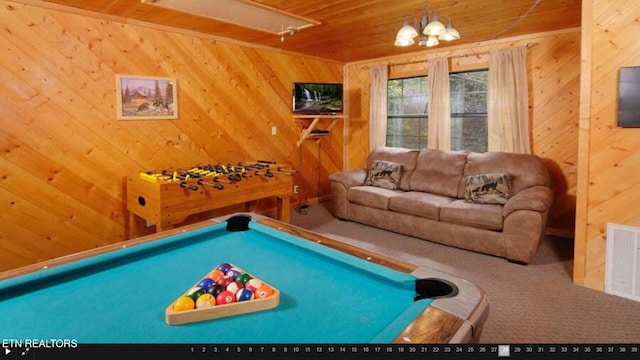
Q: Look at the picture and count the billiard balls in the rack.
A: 15